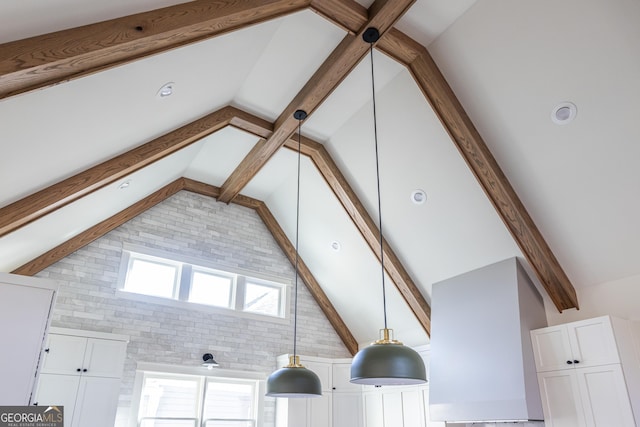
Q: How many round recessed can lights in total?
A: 5